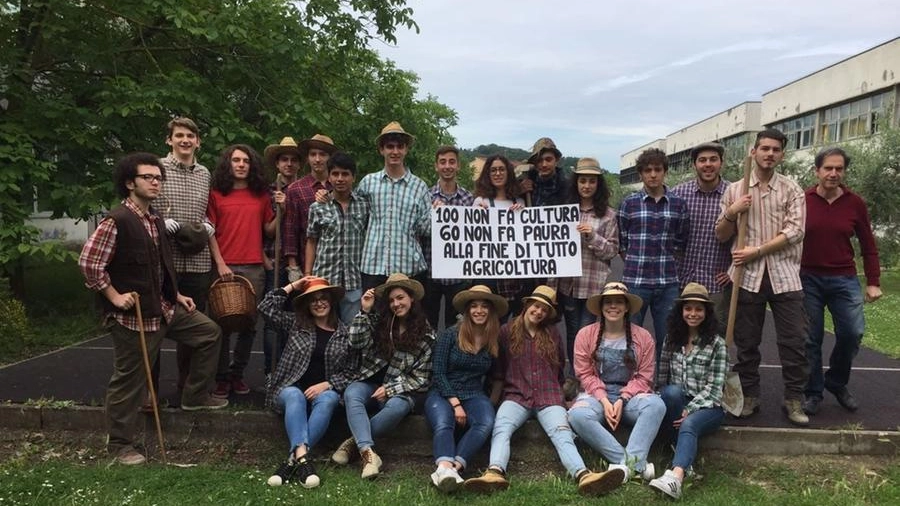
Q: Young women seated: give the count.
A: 6